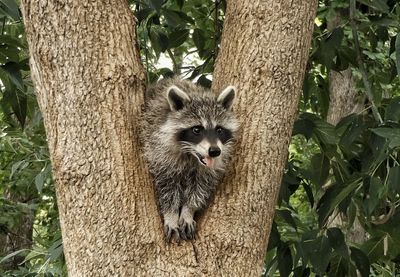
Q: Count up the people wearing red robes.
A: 0